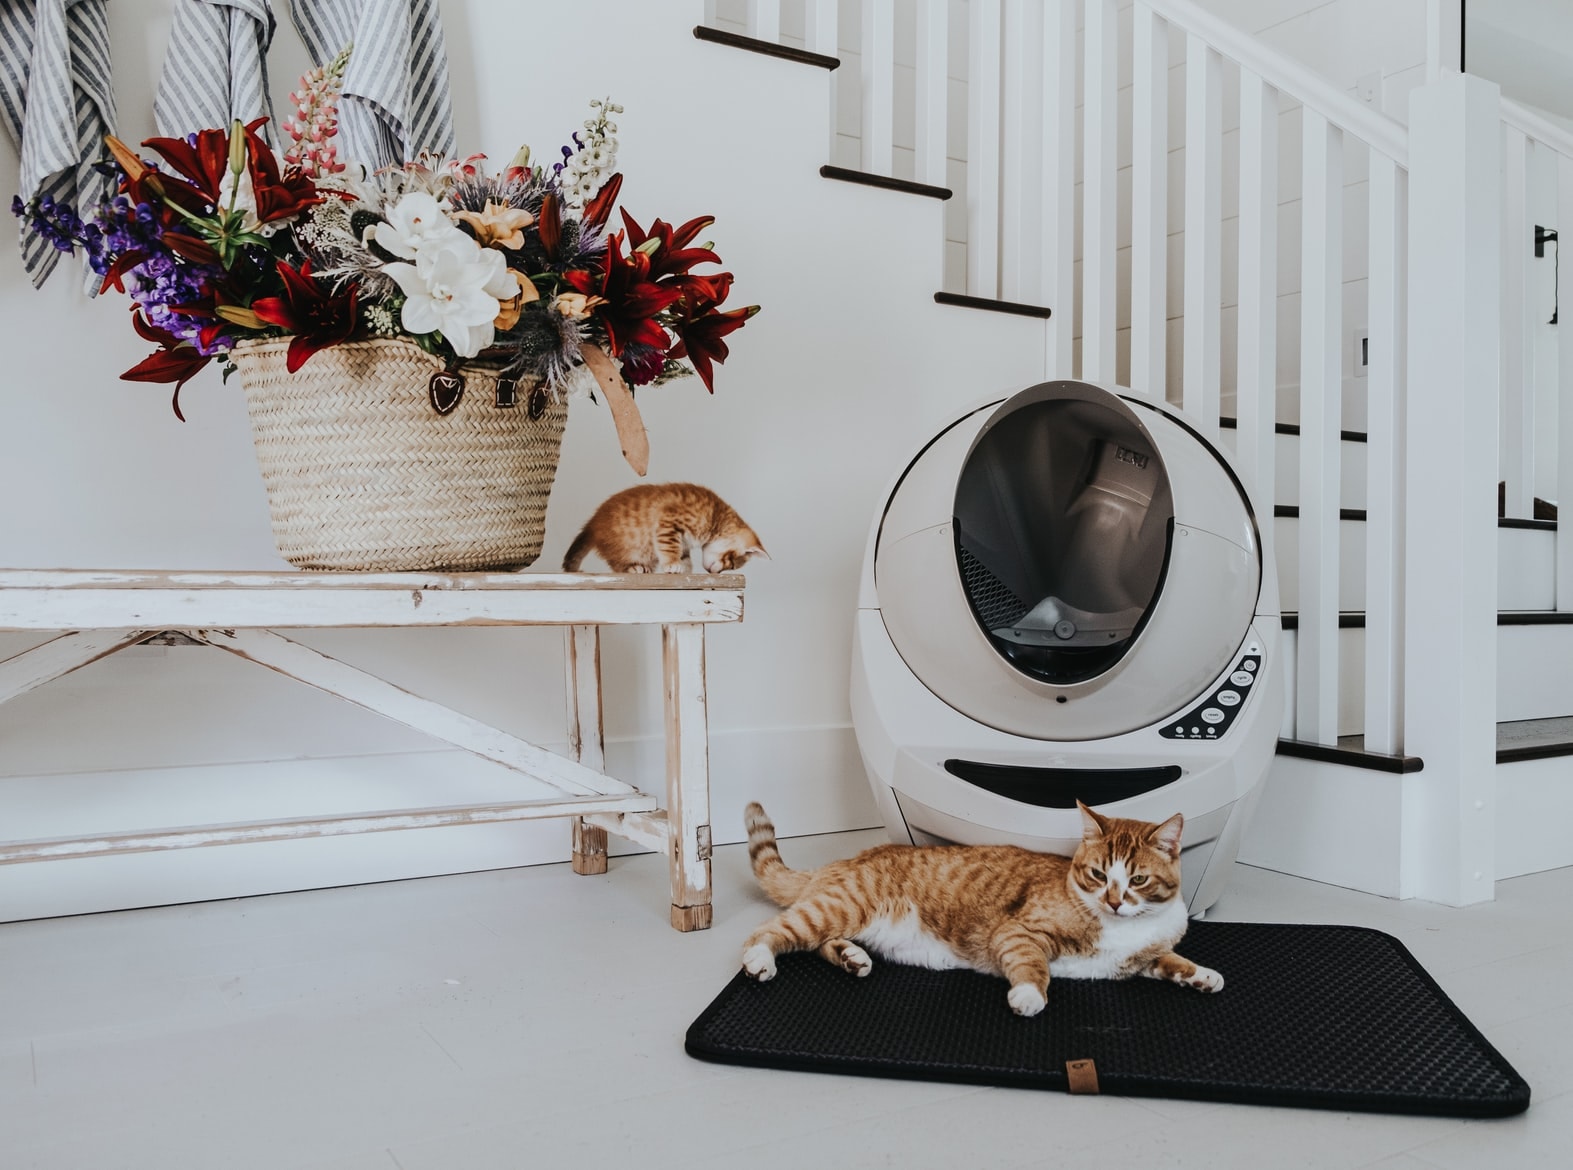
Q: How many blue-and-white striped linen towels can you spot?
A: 3